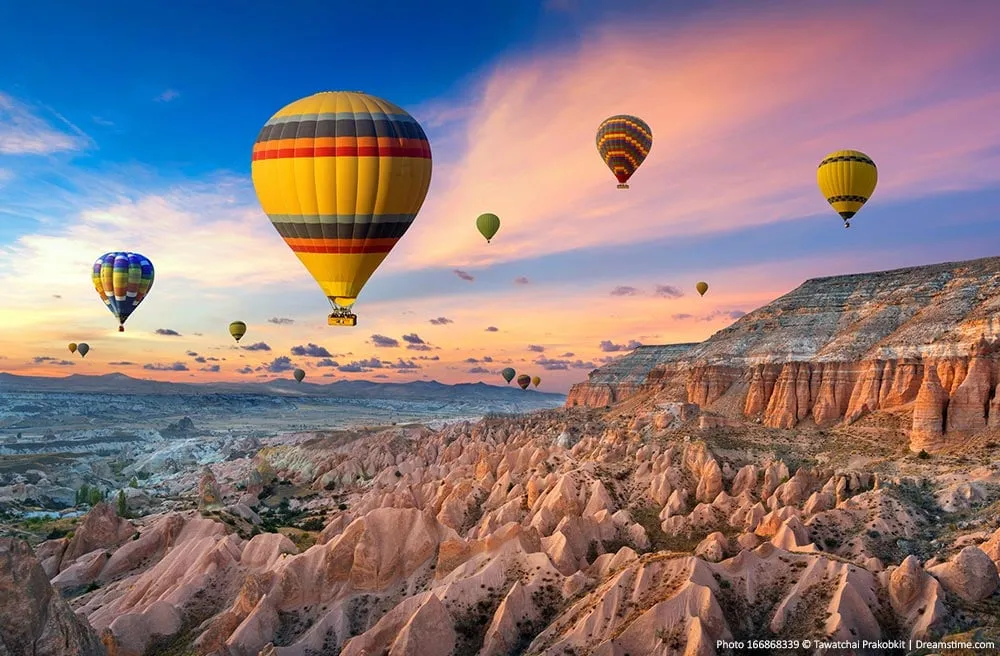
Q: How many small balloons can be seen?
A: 9